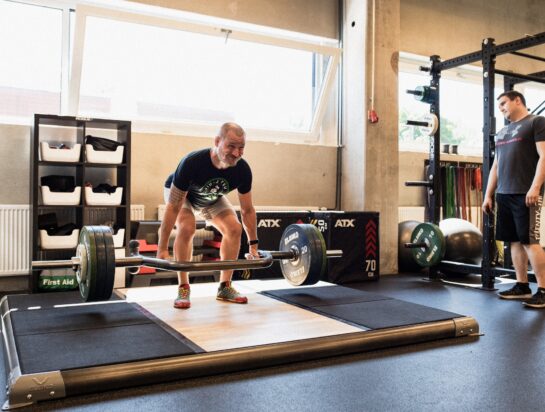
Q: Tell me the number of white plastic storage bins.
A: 6